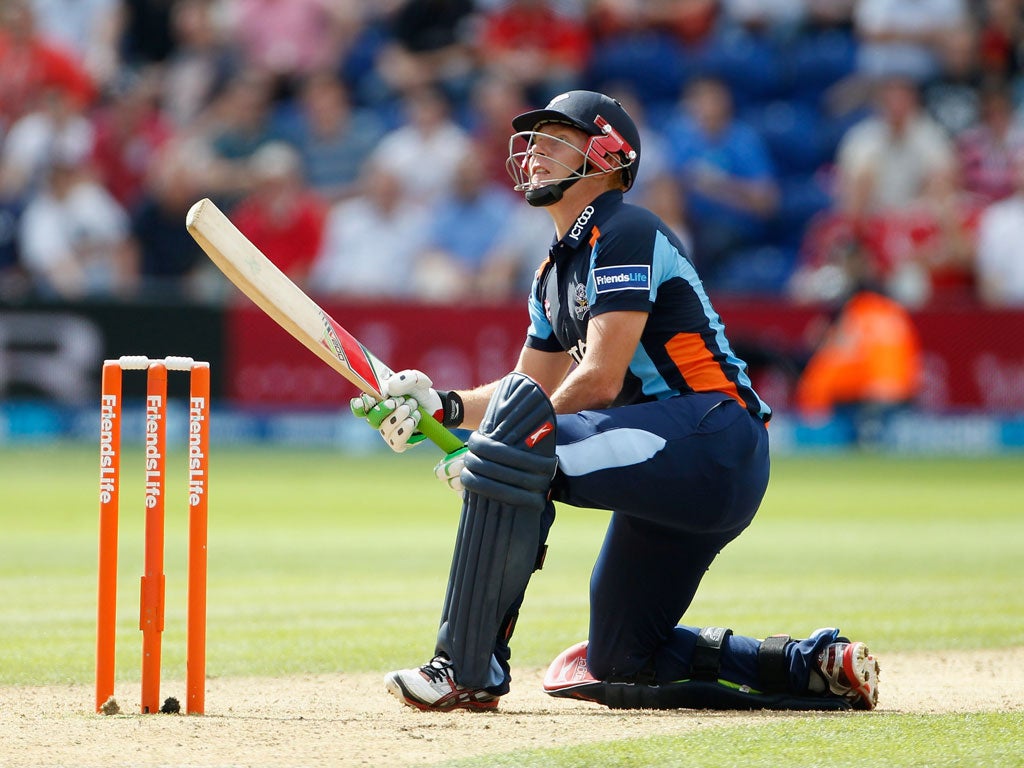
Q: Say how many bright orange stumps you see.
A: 3